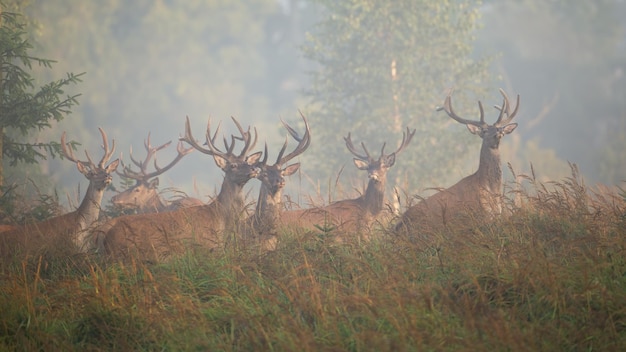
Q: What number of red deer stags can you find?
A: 6